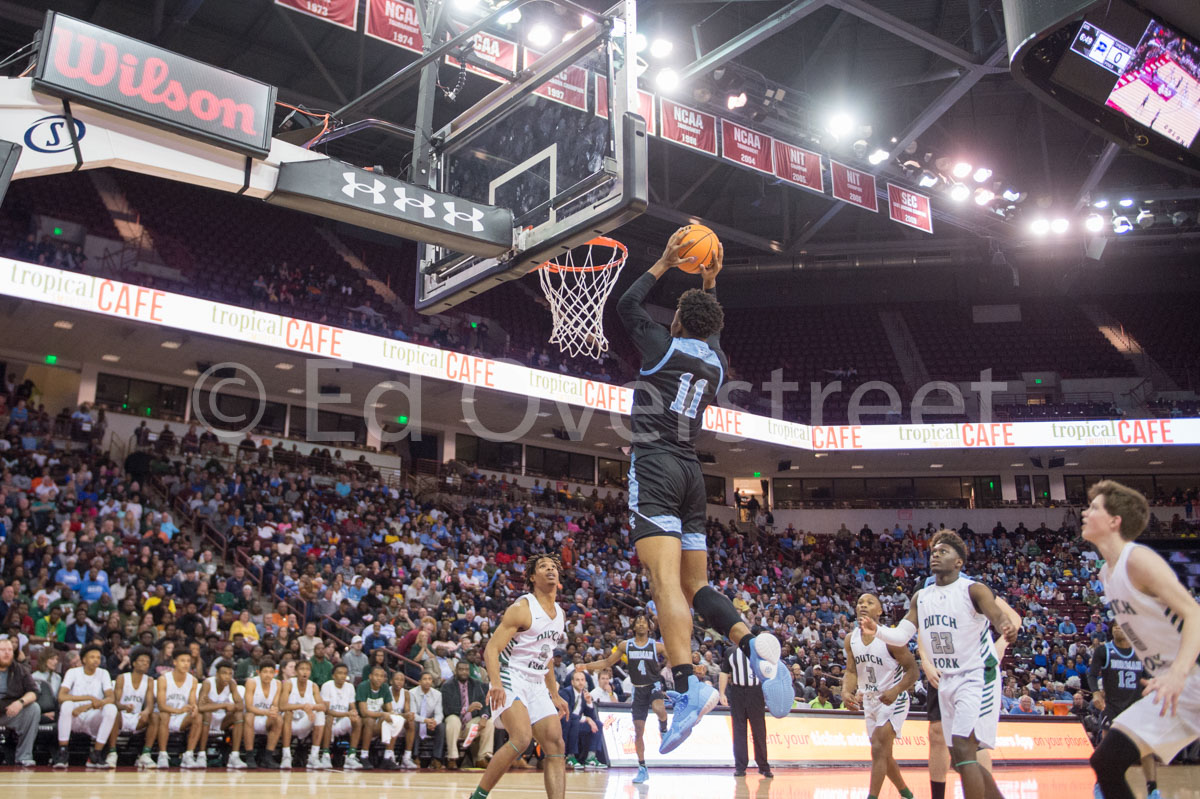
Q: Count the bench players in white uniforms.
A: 8